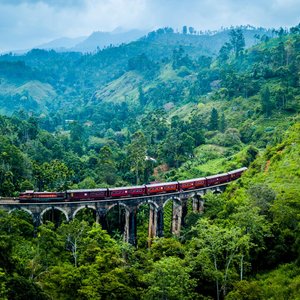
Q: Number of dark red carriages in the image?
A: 6